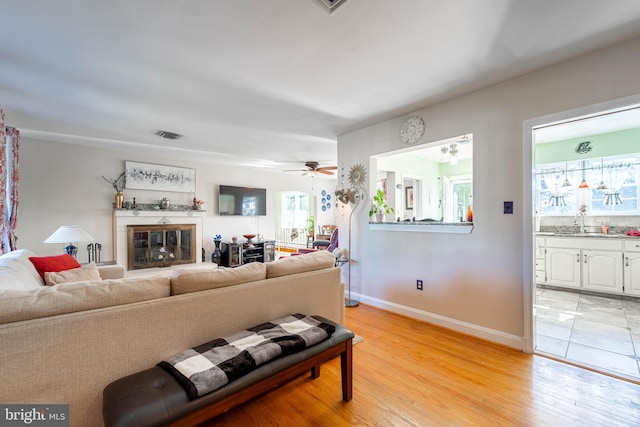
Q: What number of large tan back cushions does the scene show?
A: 3